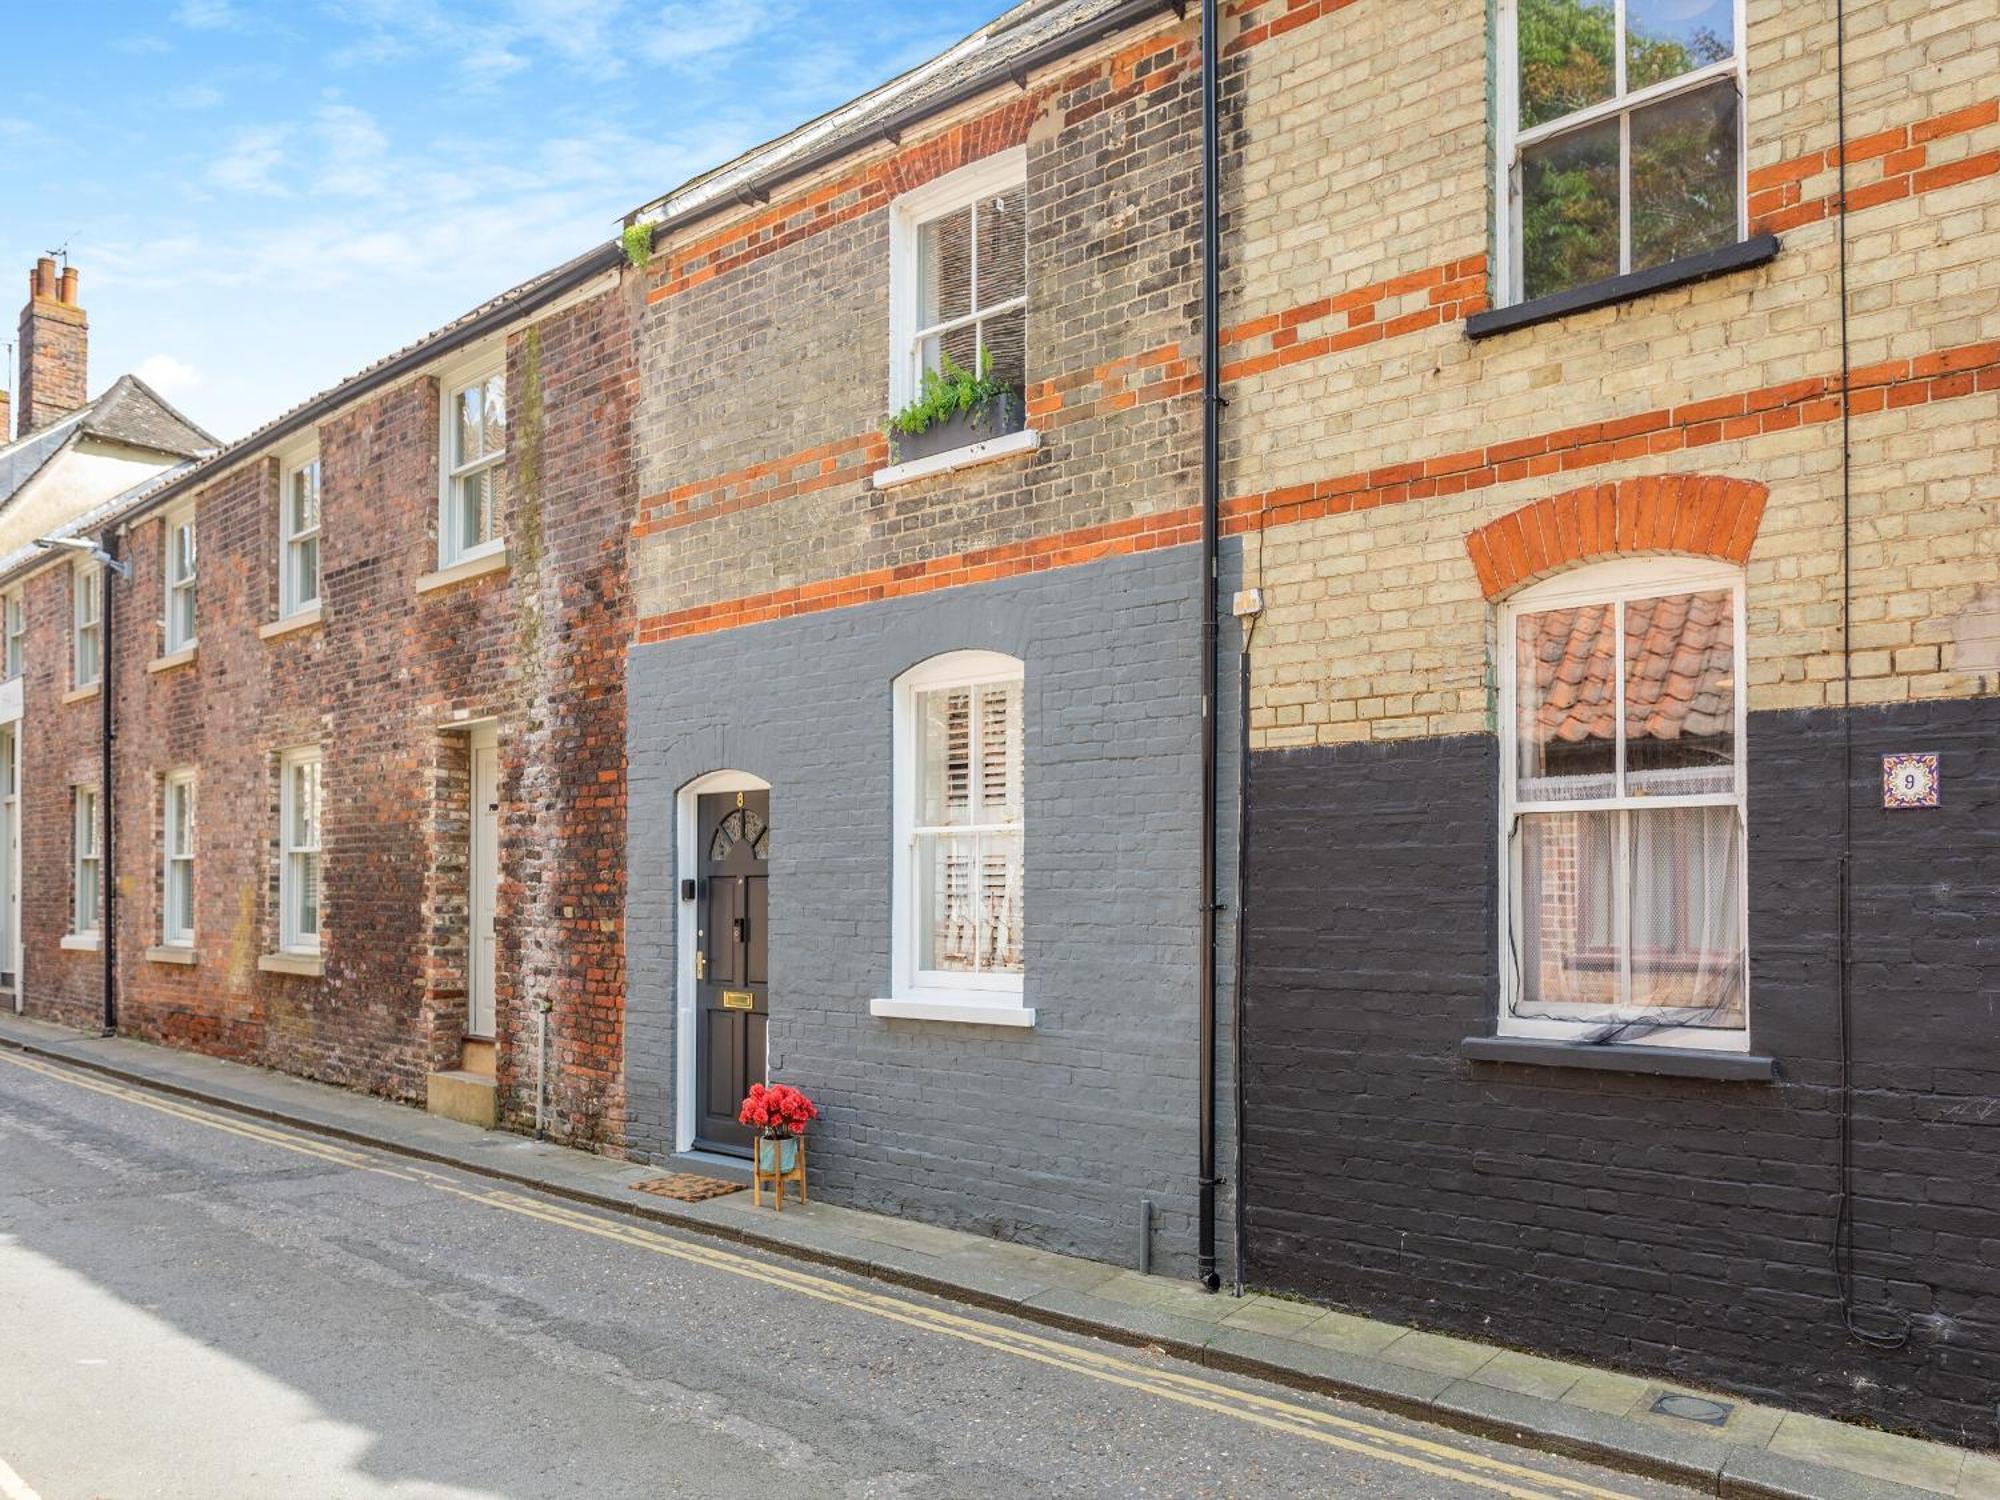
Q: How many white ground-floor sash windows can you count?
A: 5